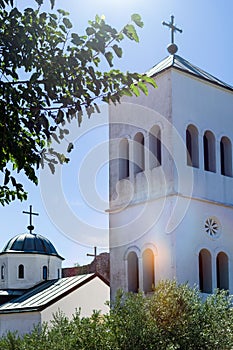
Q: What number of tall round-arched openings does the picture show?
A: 10